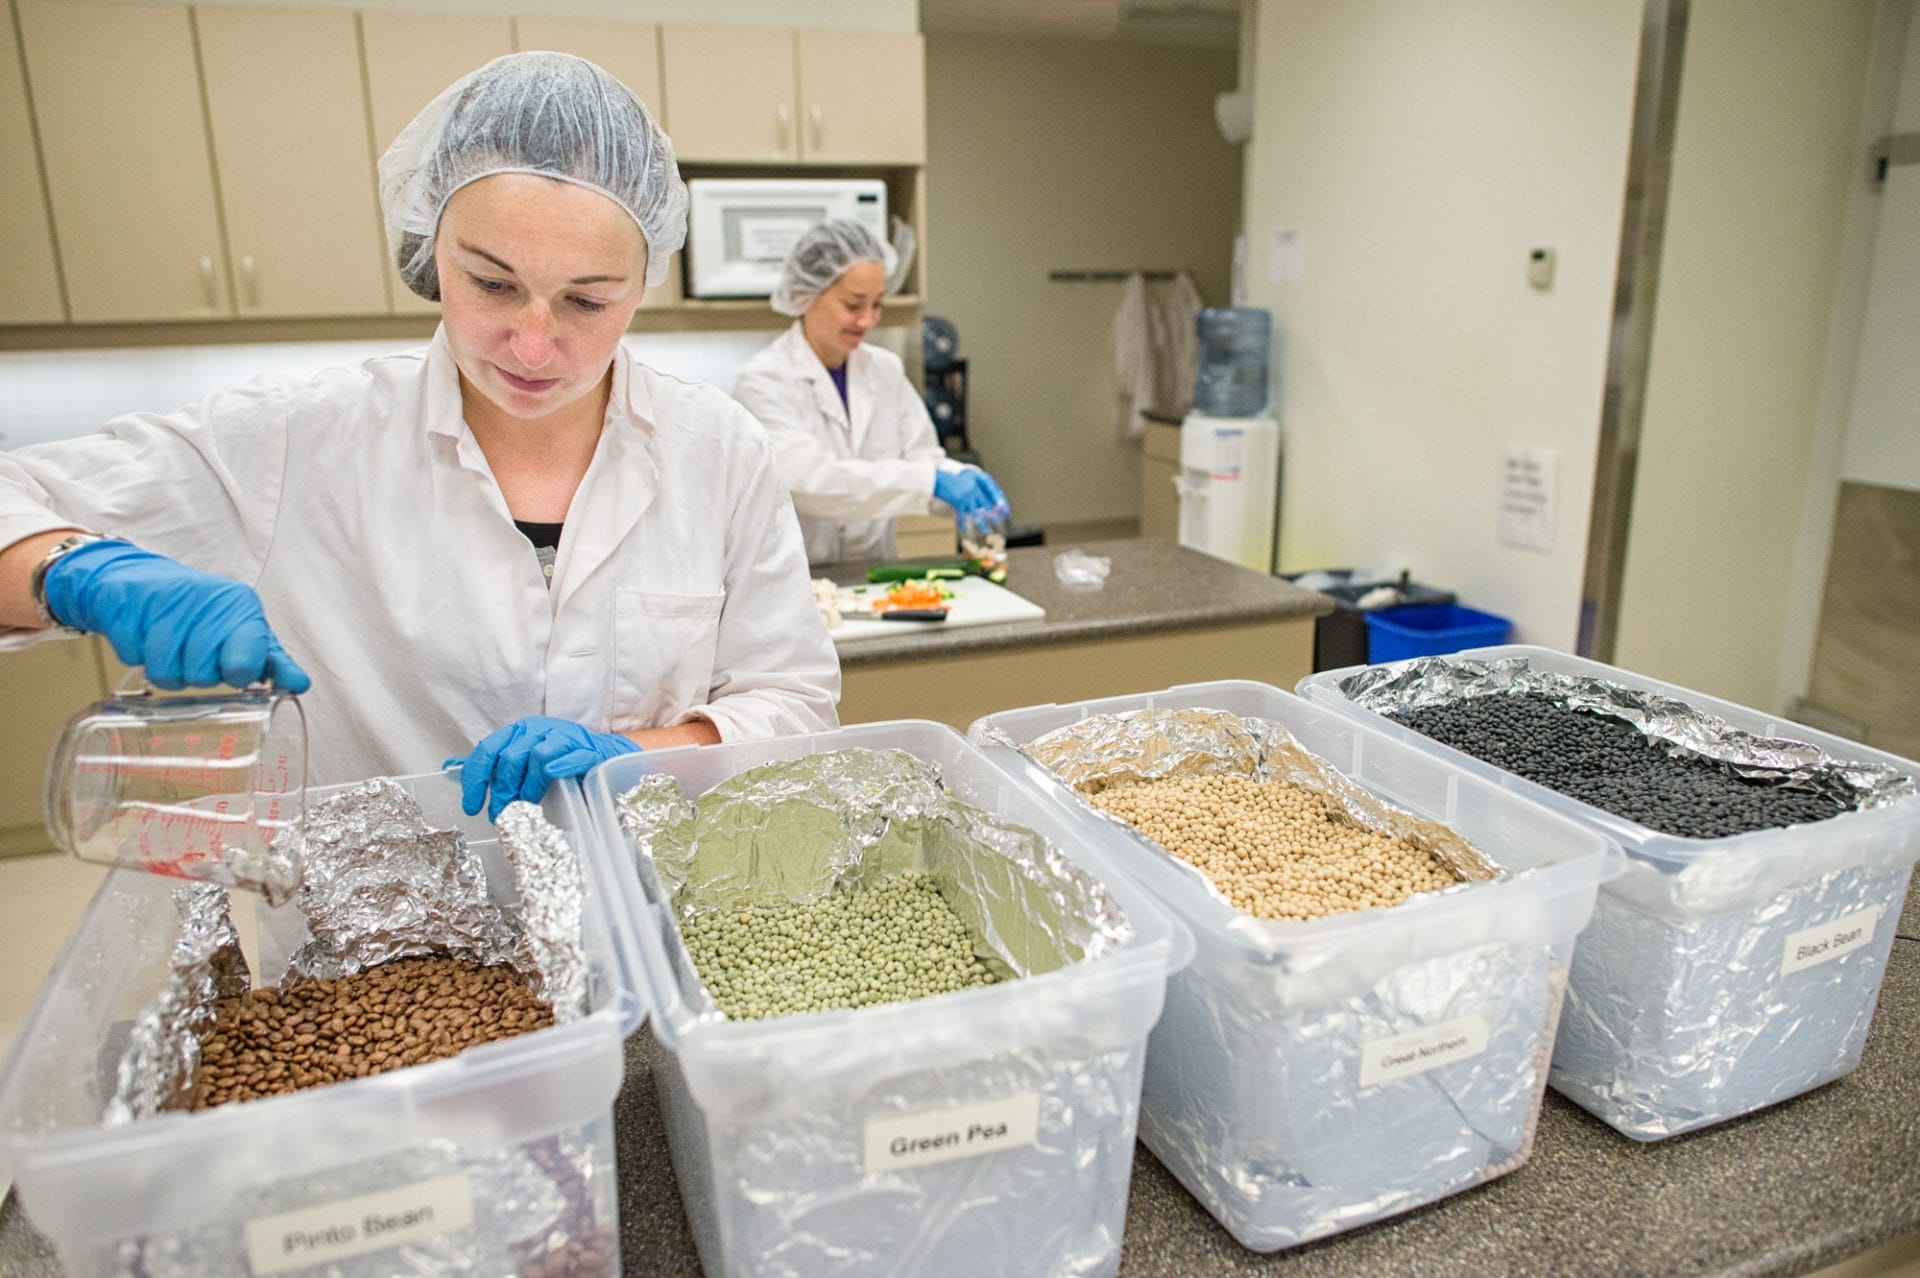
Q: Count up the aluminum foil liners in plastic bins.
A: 4